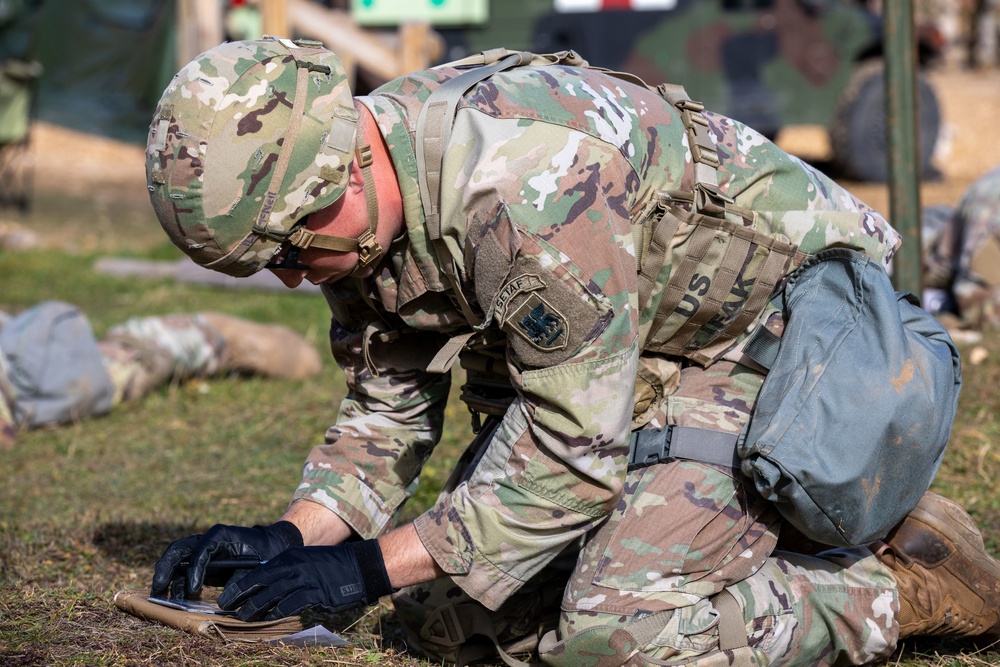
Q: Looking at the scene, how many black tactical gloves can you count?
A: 2